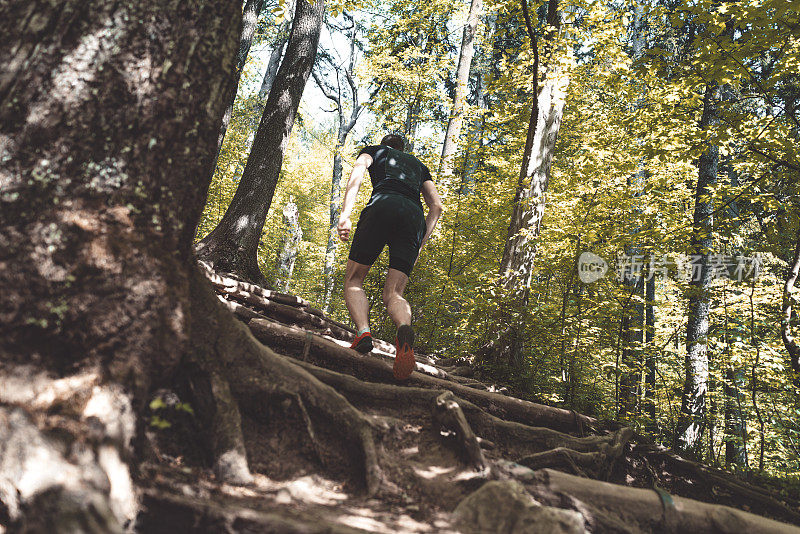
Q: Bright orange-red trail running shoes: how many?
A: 2